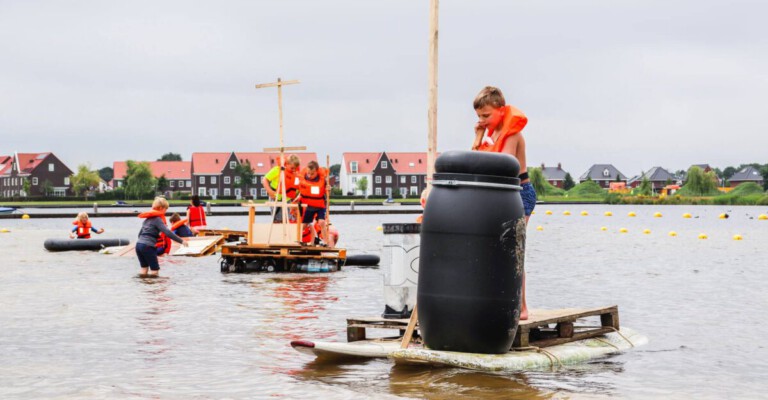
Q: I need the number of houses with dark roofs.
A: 5